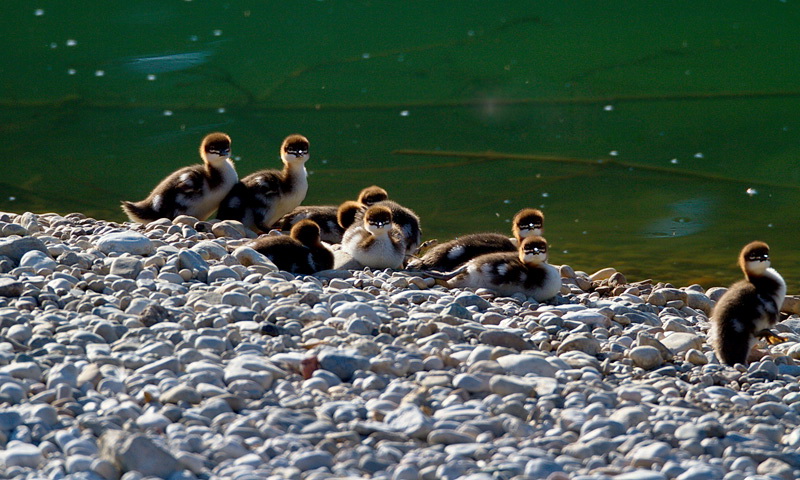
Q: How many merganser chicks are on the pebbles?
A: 9